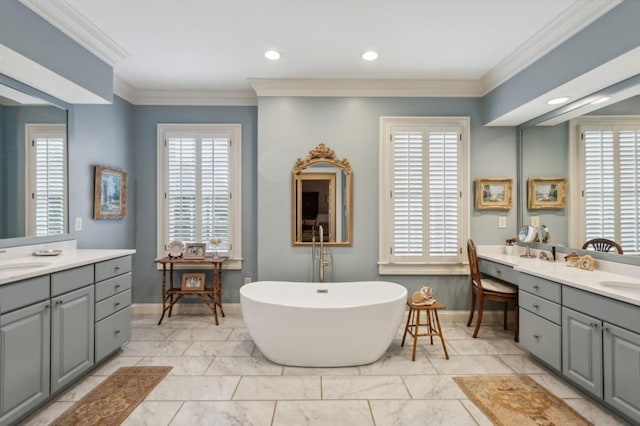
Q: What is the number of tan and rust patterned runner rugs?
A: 2